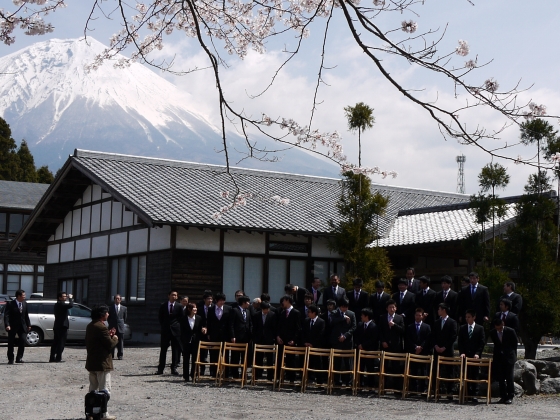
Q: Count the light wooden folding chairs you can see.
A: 11